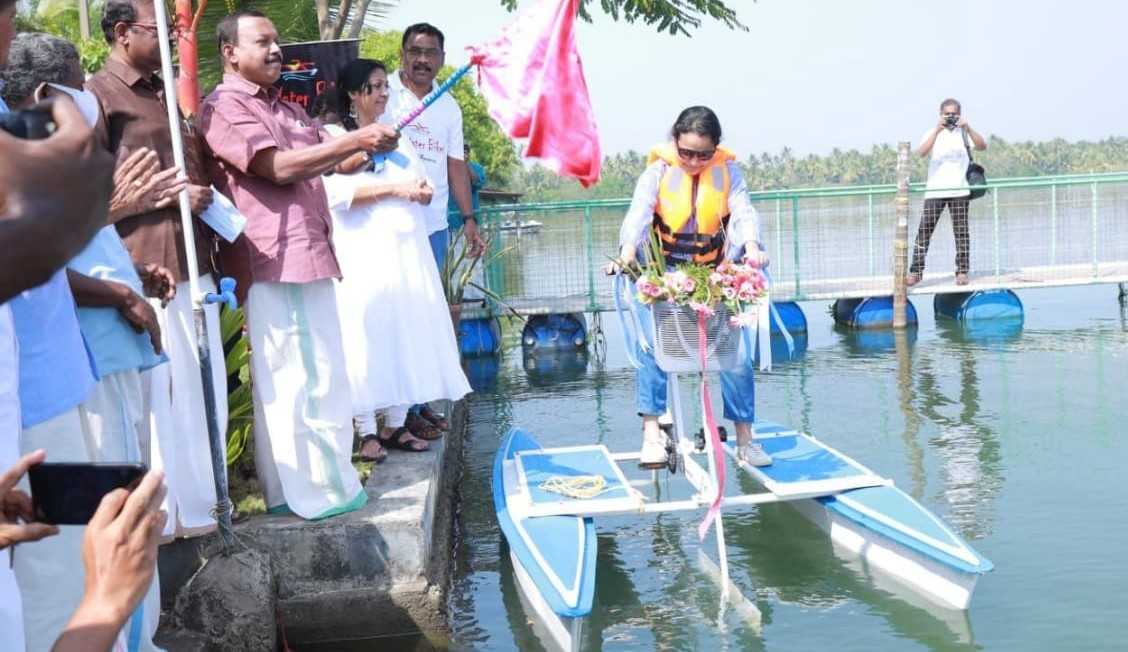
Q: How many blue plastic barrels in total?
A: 5